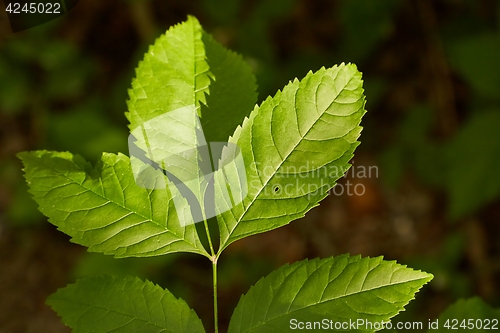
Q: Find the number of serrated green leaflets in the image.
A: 5